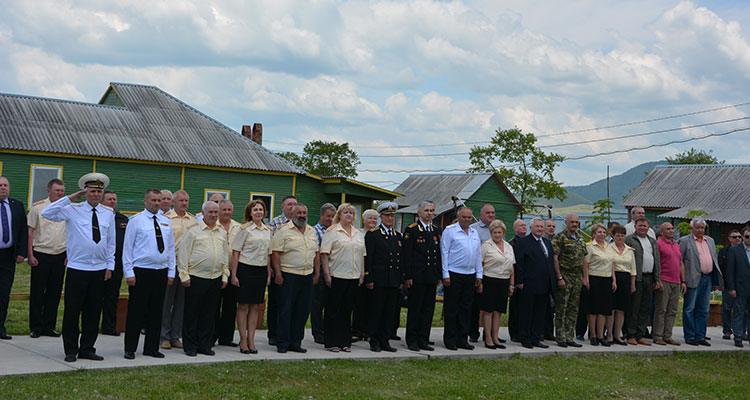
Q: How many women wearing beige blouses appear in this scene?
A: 5